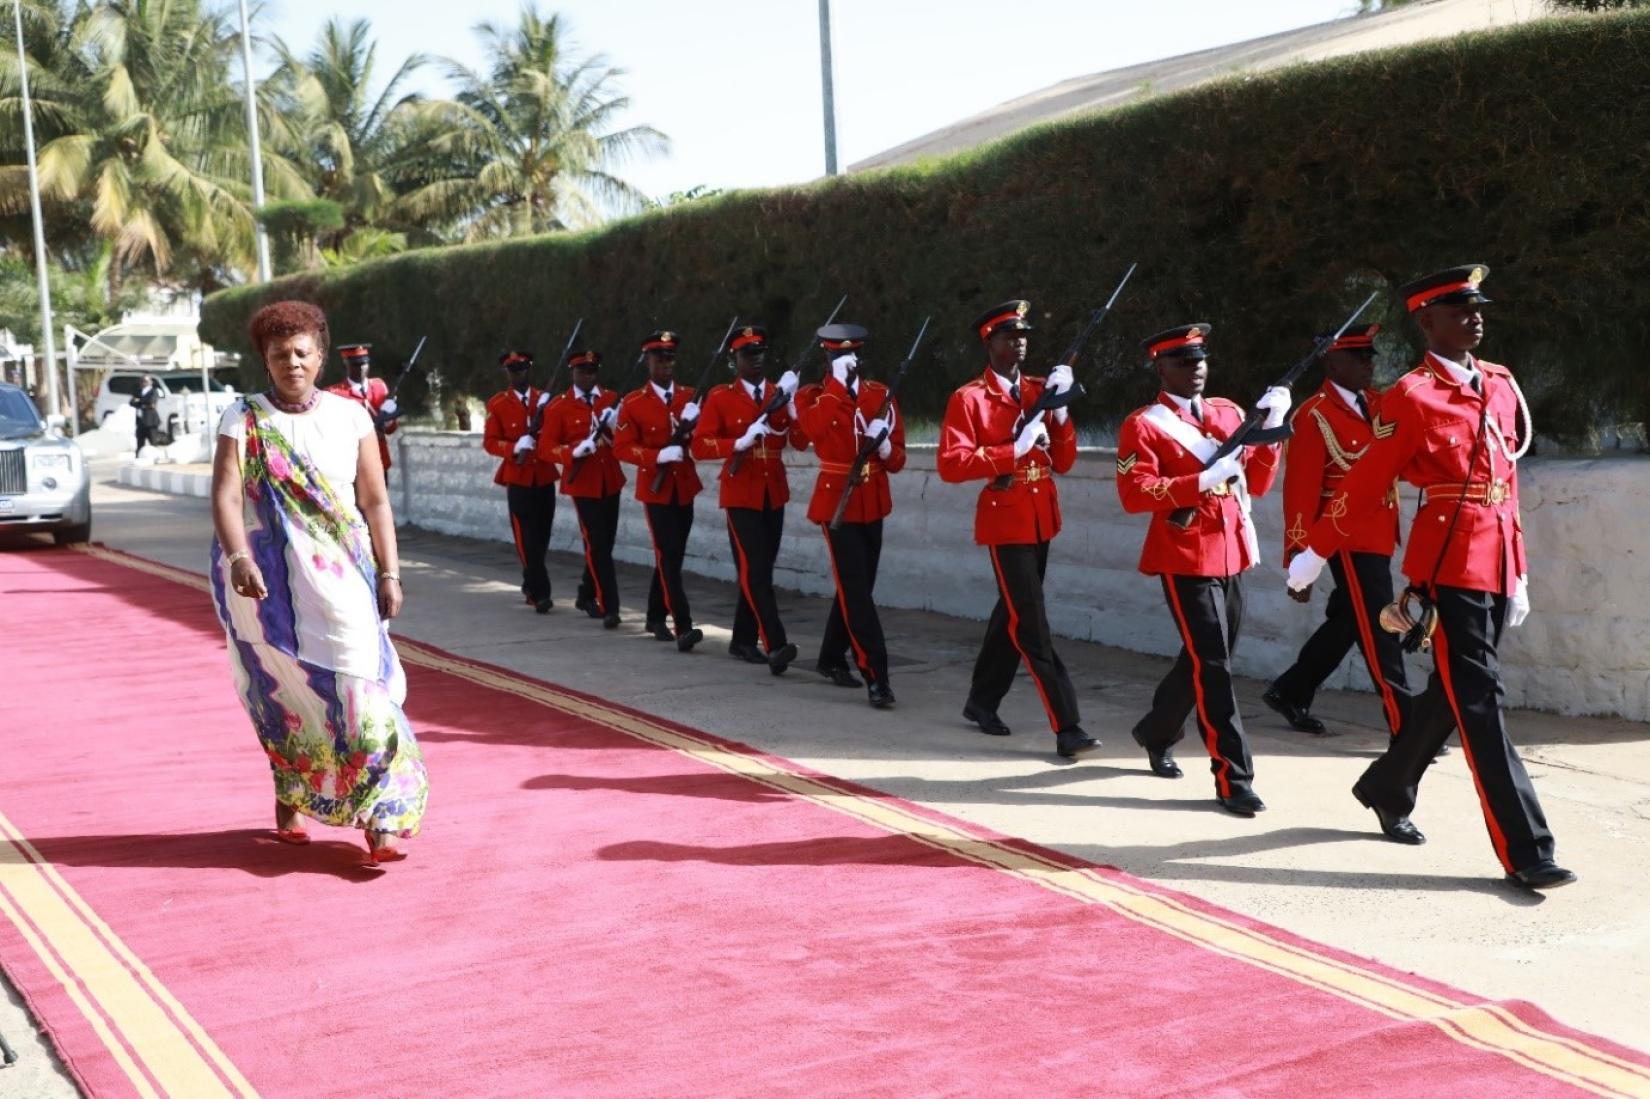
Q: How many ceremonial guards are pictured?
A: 10